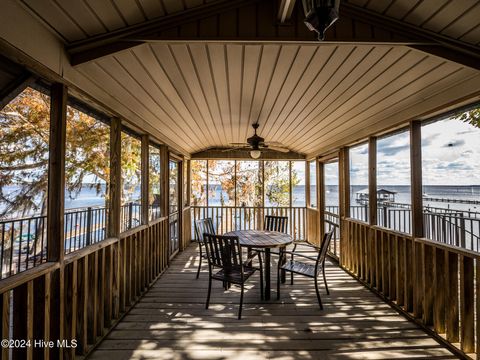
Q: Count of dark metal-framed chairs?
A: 4